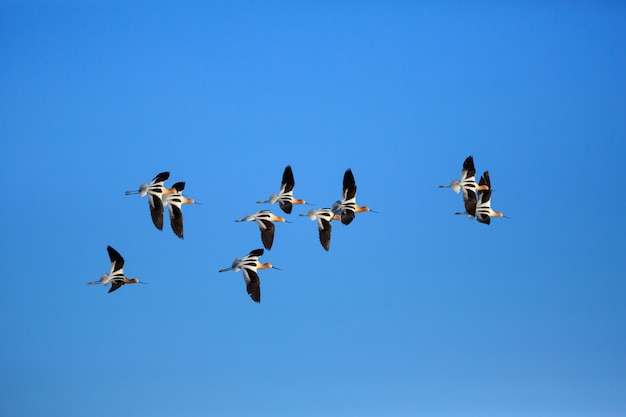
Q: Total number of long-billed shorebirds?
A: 10